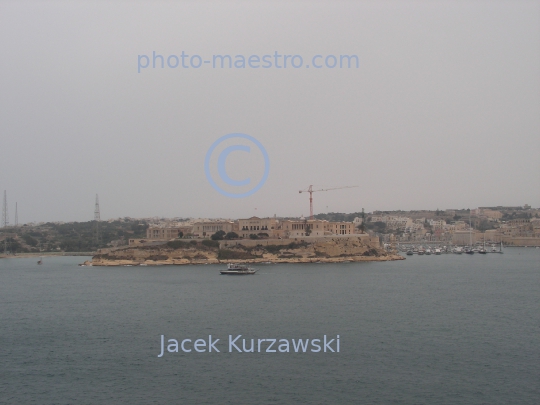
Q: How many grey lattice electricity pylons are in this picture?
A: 3